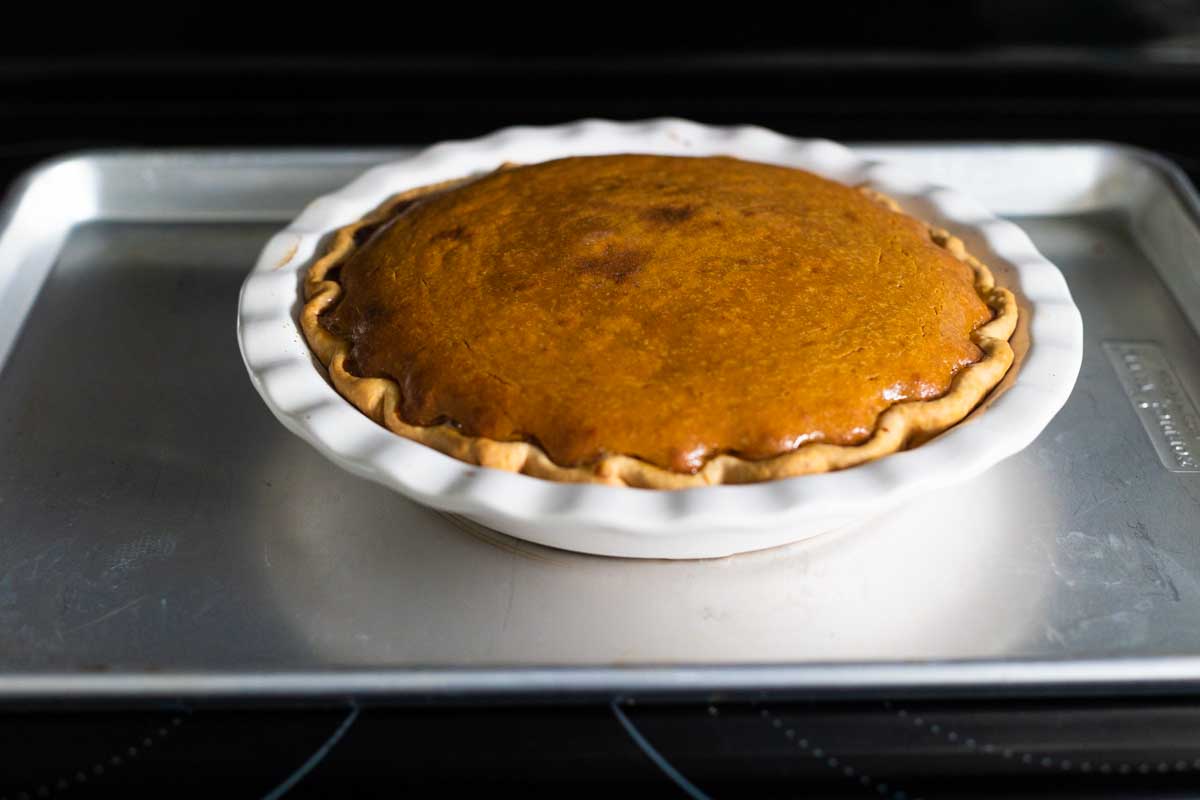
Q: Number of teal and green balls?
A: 0